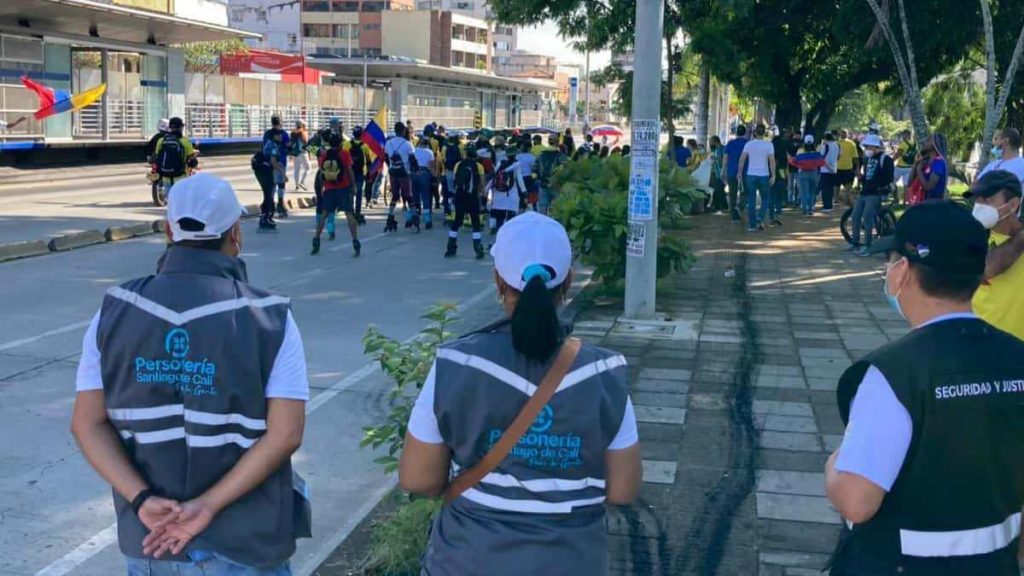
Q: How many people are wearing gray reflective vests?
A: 2